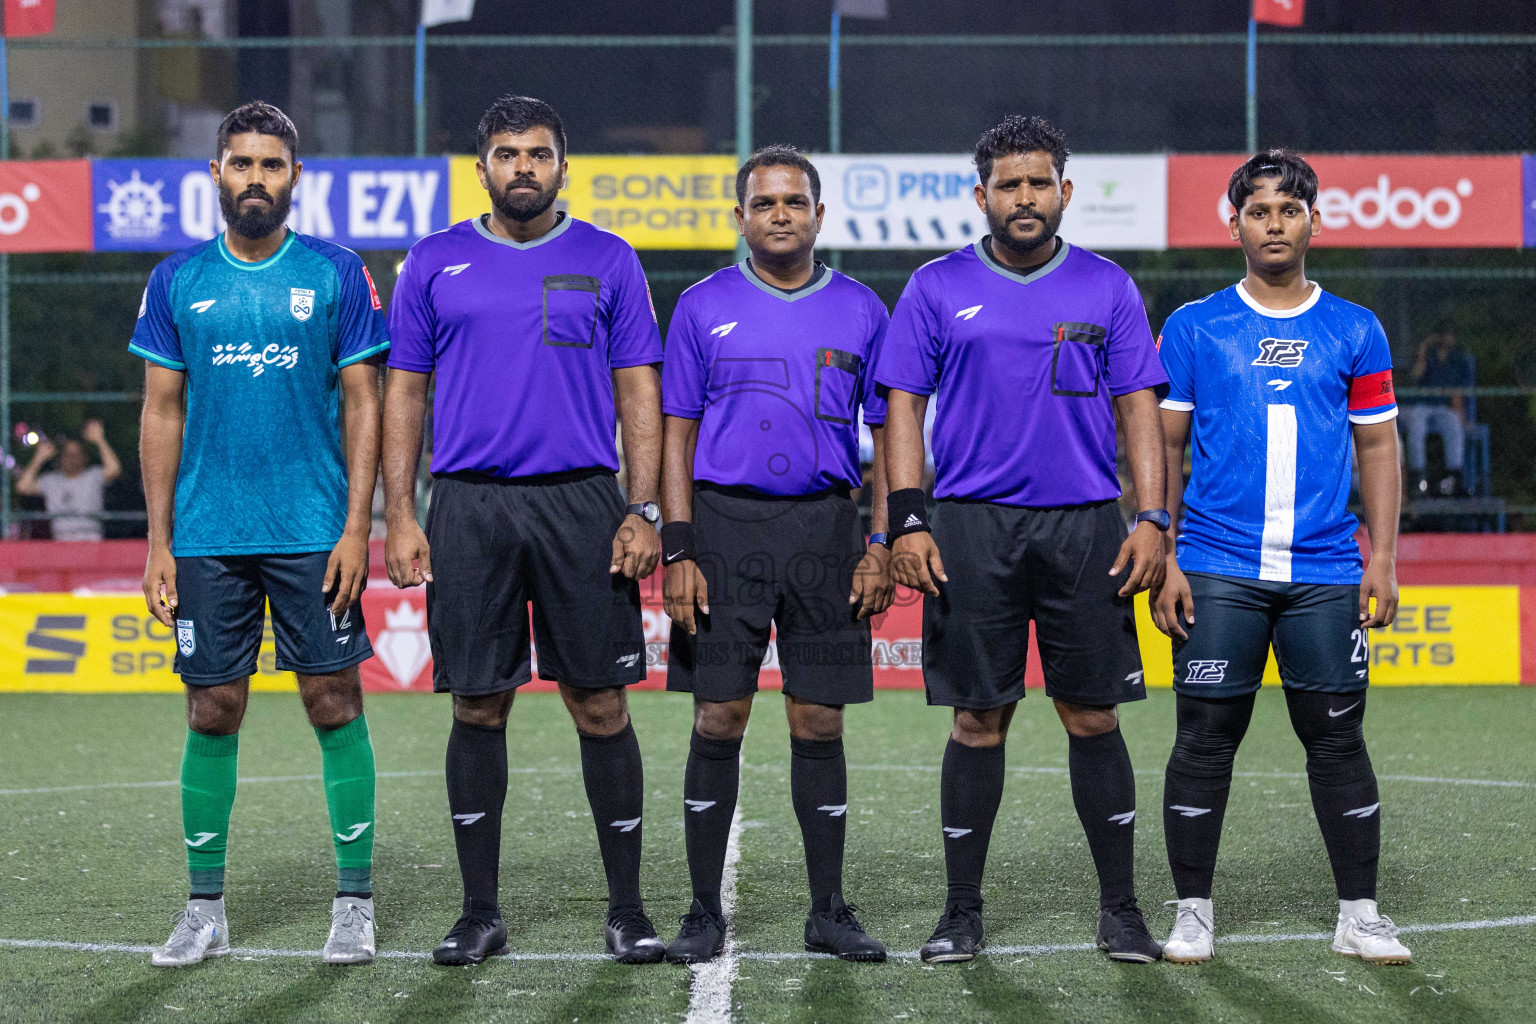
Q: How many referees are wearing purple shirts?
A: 3